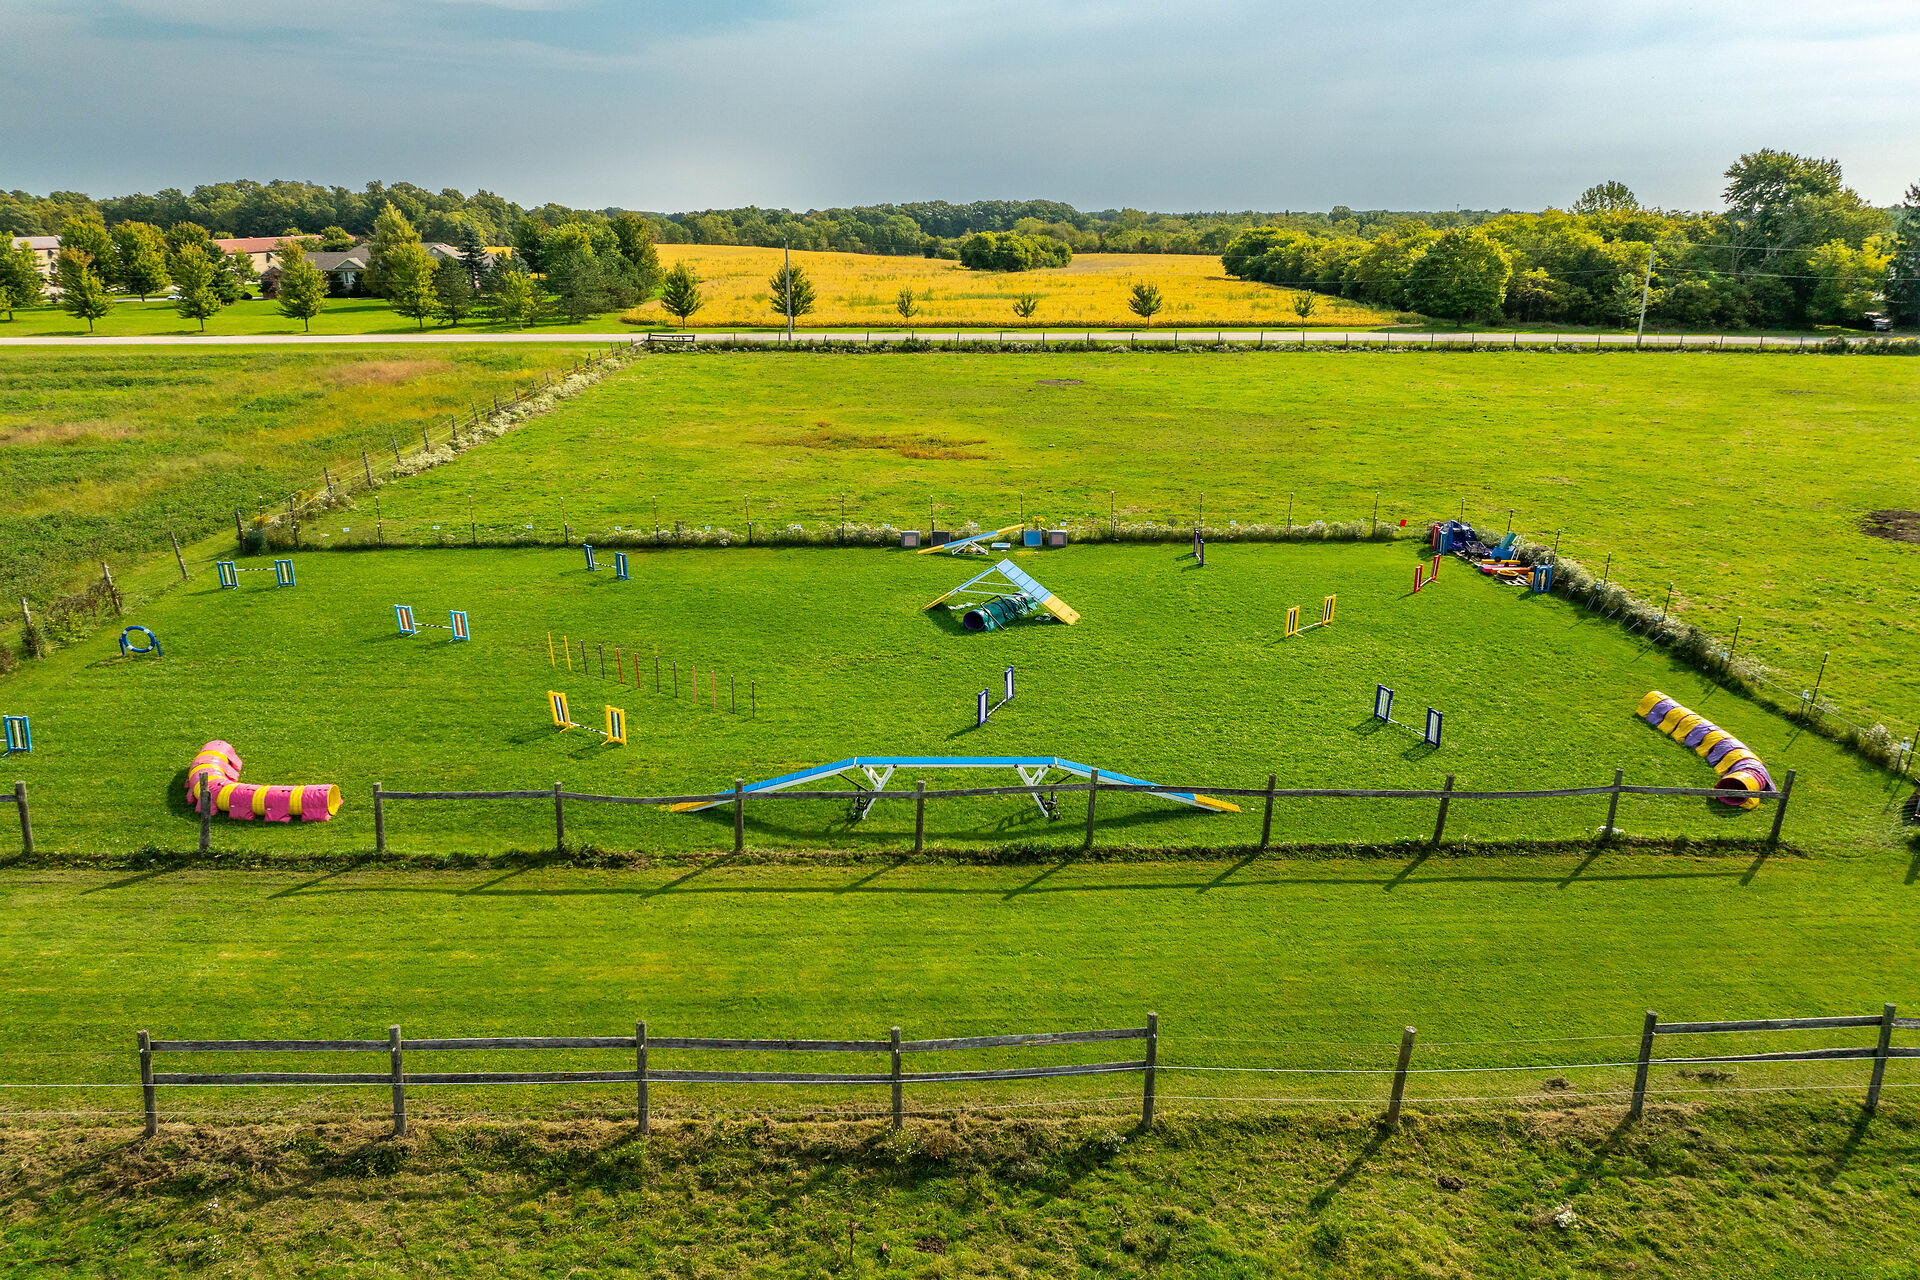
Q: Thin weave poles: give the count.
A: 12